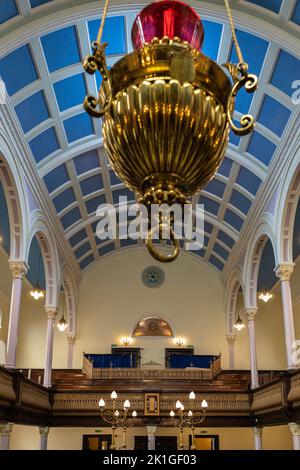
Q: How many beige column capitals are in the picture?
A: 11